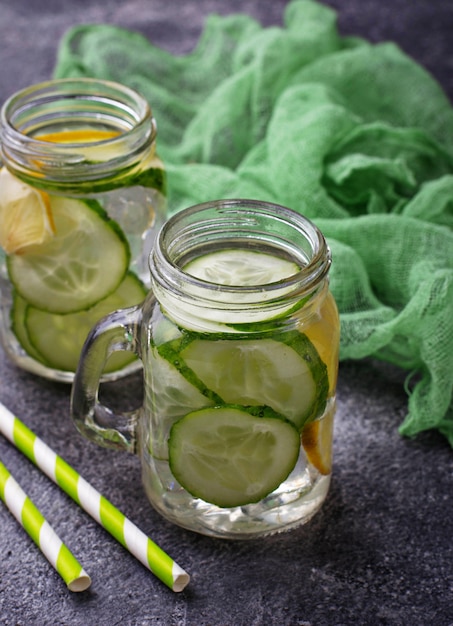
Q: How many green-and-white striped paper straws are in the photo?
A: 2